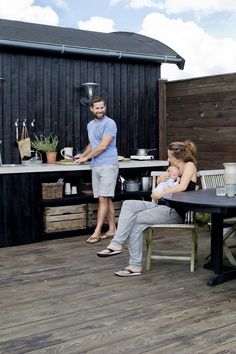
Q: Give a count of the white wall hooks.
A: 3